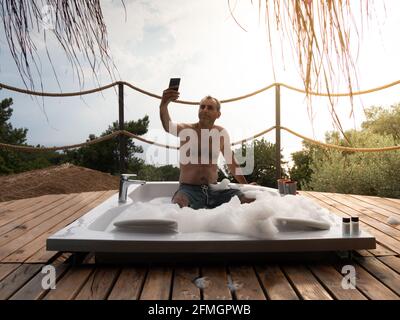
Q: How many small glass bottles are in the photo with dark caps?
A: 2